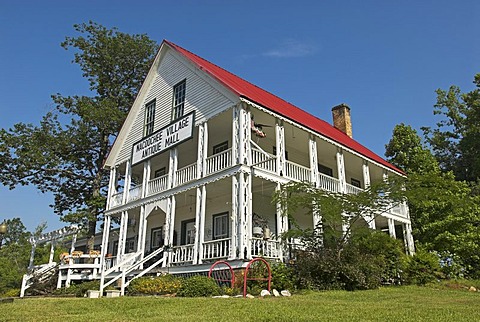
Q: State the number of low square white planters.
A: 2